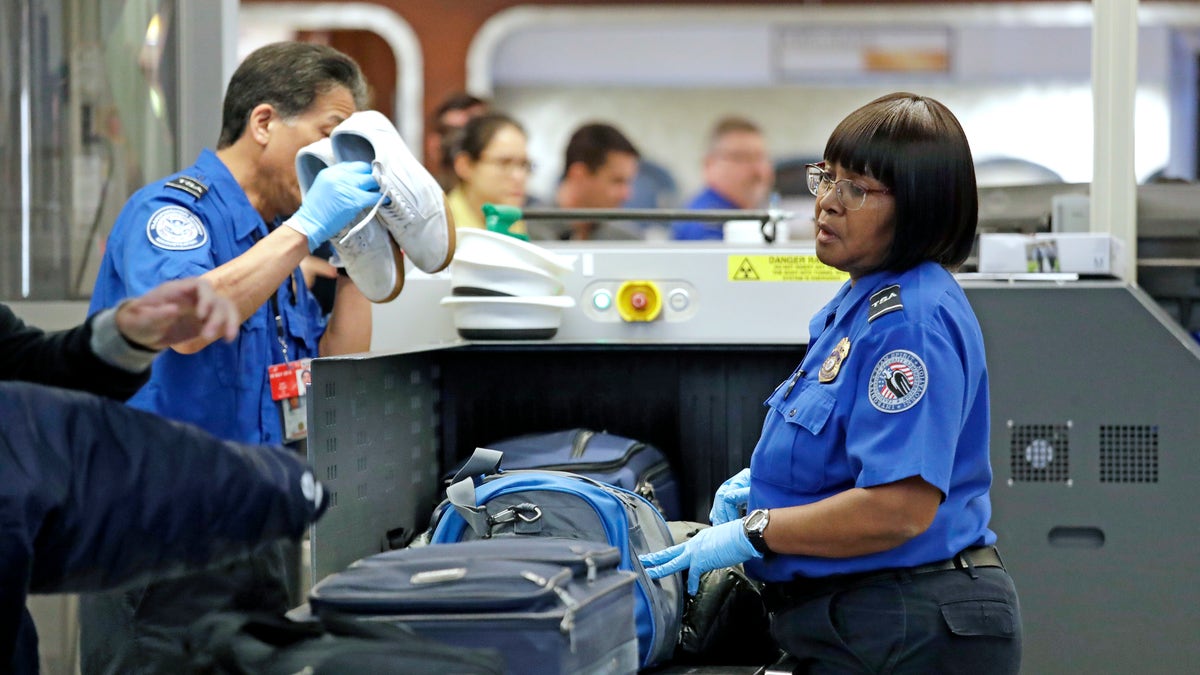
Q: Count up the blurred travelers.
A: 4